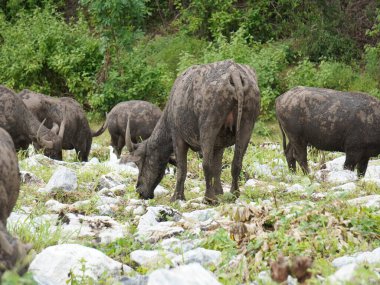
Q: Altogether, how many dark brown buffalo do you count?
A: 6